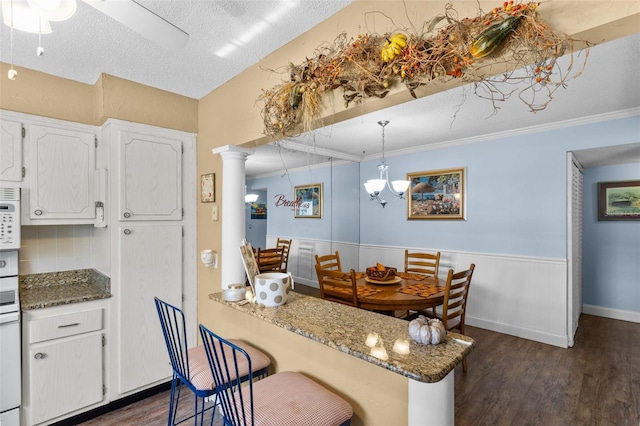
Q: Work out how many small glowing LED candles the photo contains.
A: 3